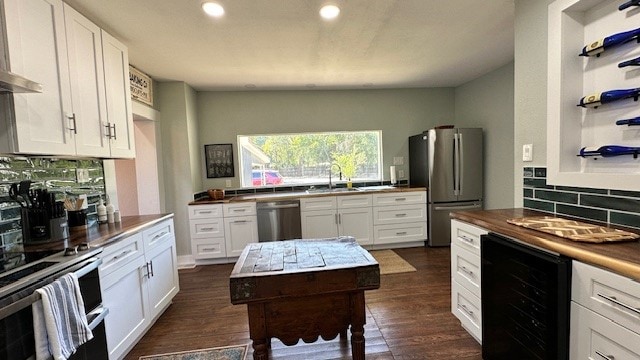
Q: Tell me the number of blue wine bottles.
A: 6